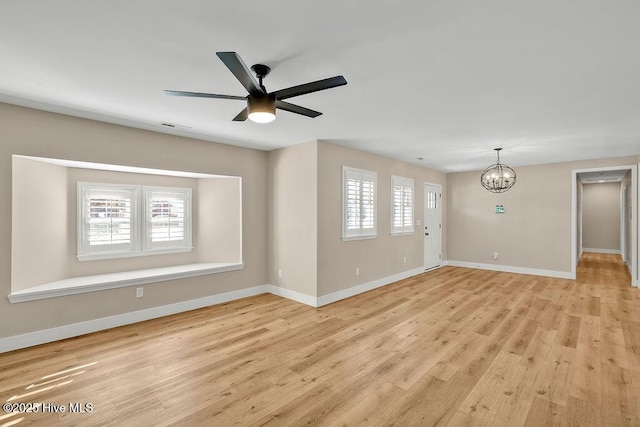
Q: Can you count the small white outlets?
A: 5